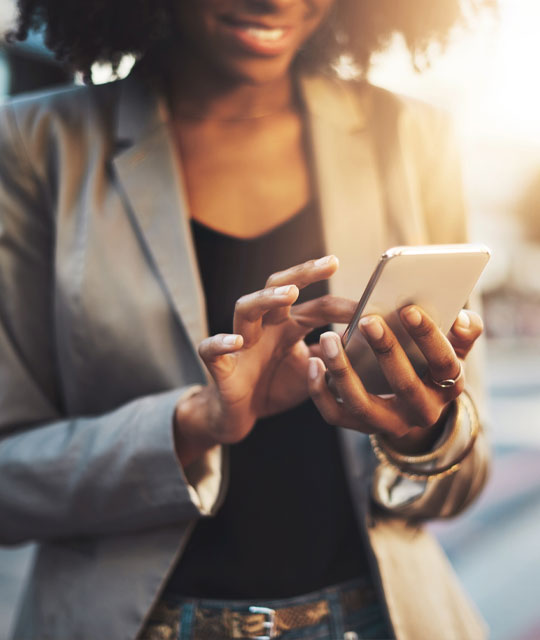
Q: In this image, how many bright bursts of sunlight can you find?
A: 1